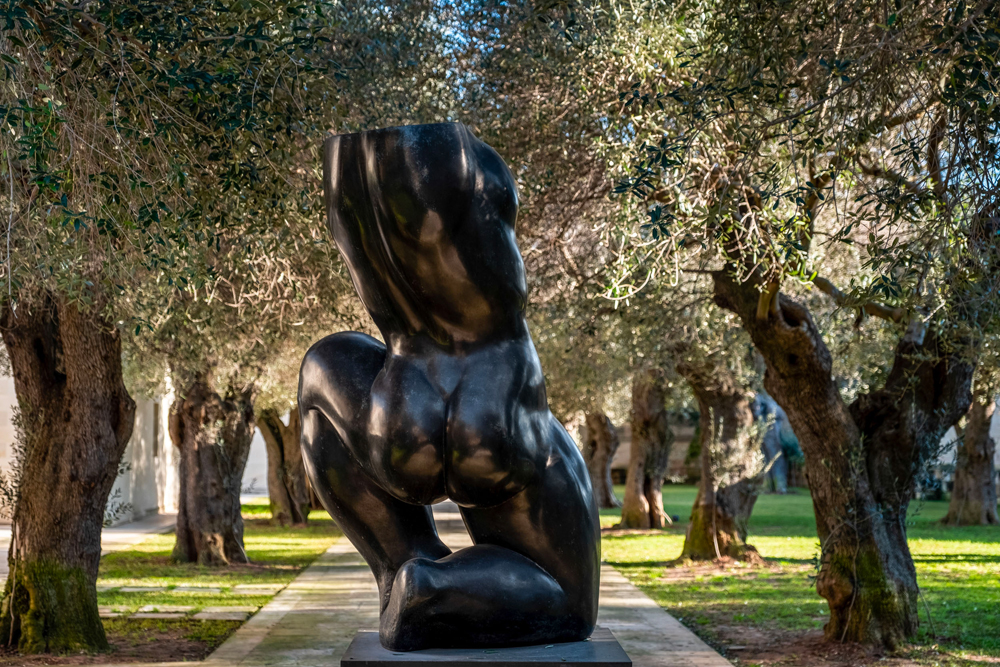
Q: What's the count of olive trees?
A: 8